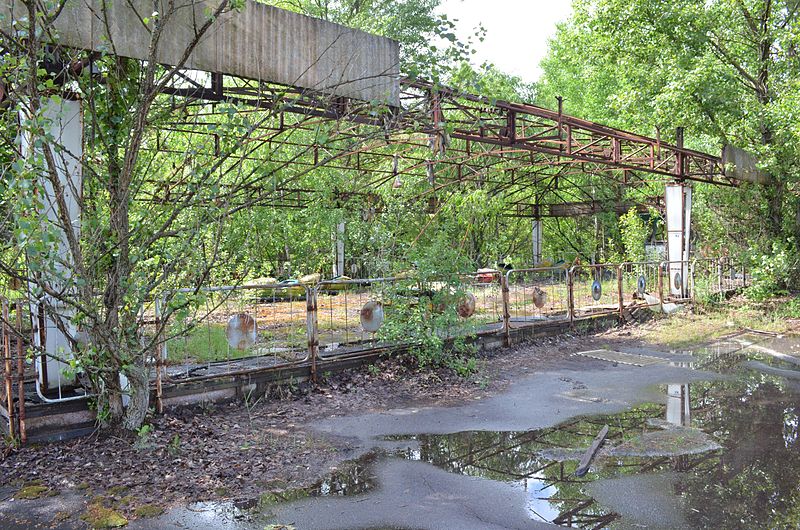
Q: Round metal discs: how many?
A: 7